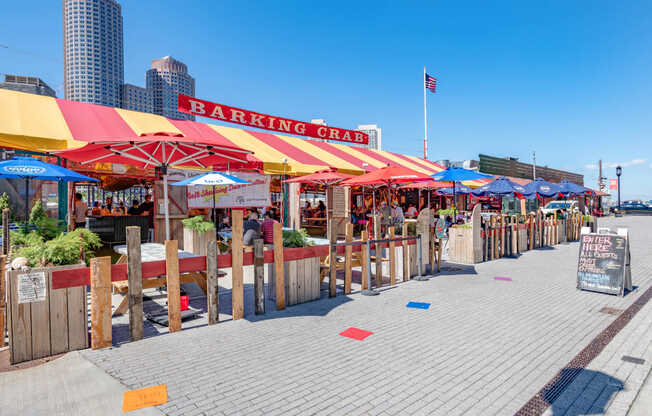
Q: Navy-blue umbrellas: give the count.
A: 4